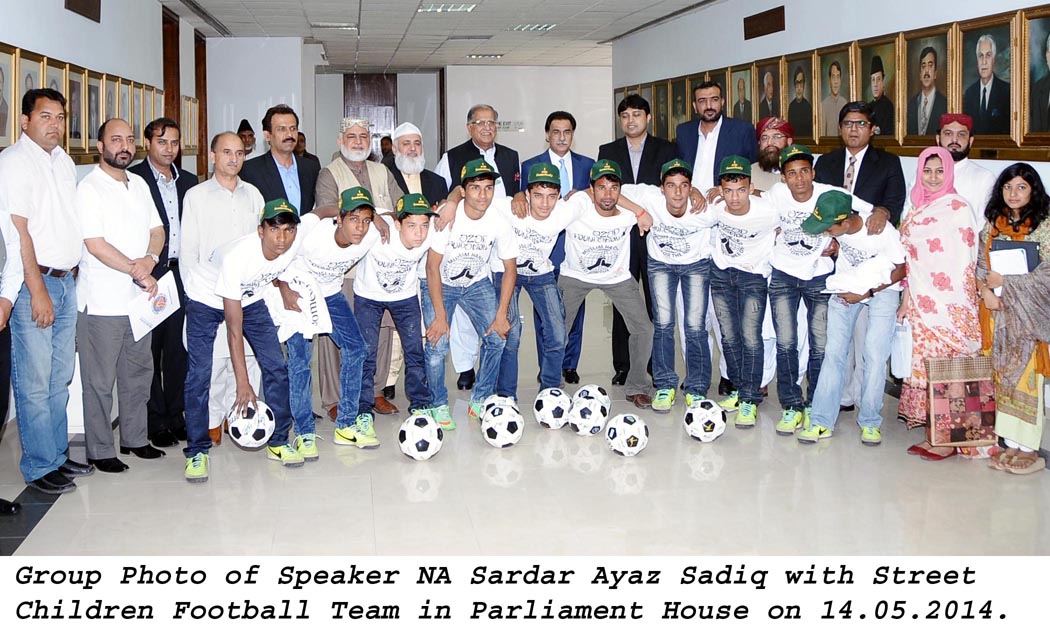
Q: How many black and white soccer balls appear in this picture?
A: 9